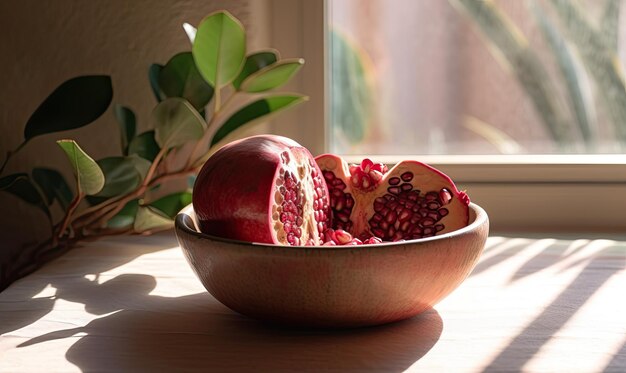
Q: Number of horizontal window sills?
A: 1